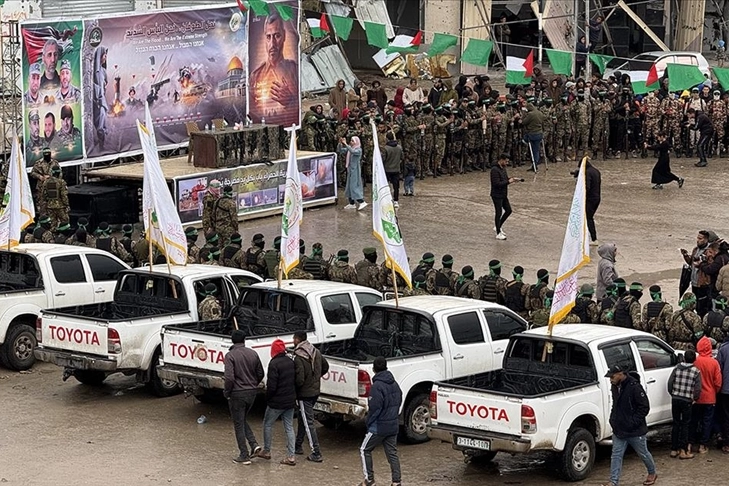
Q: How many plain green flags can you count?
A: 10